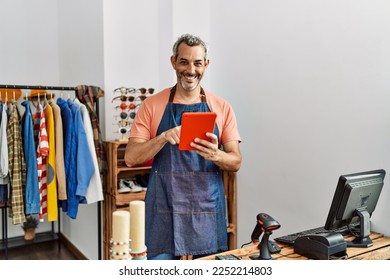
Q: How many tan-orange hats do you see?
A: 2